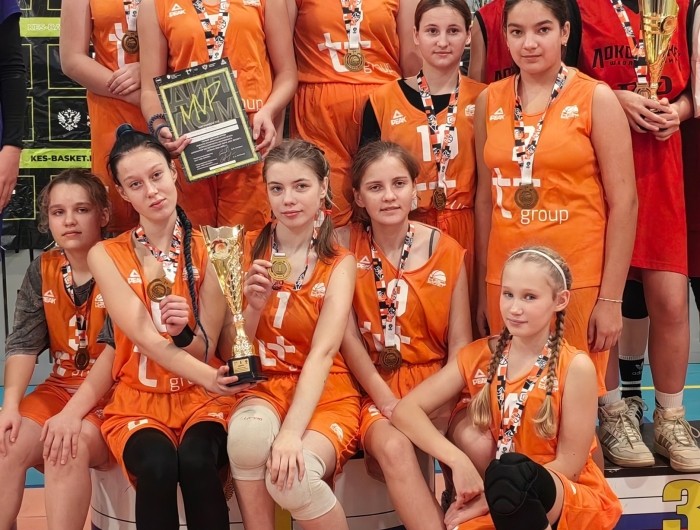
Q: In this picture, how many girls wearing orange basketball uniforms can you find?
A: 10